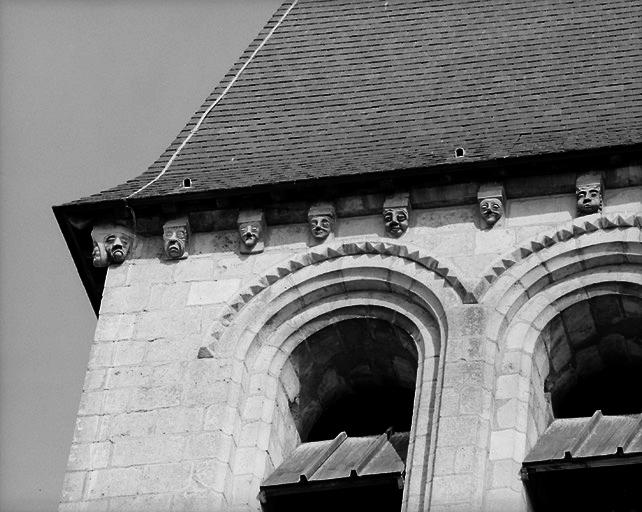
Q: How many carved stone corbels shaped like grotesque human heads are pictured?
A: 7